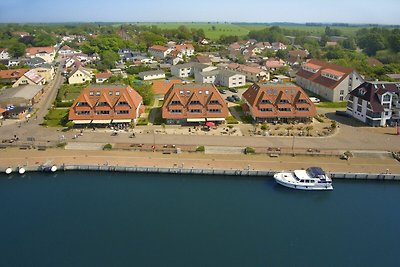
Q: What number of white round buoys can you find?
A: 3